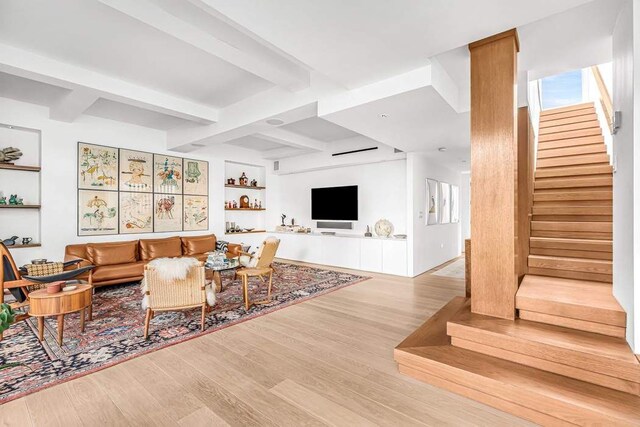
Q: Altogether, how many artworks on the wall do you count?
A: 11